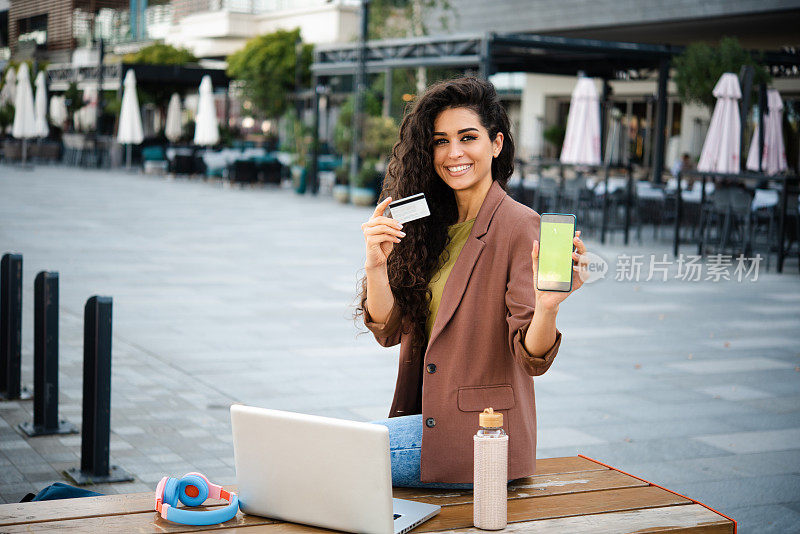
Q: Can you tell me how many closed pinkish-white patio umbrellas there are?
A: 3